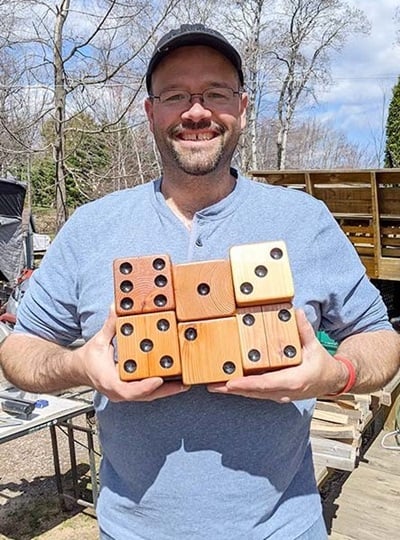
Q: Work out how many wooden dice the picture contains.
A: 6